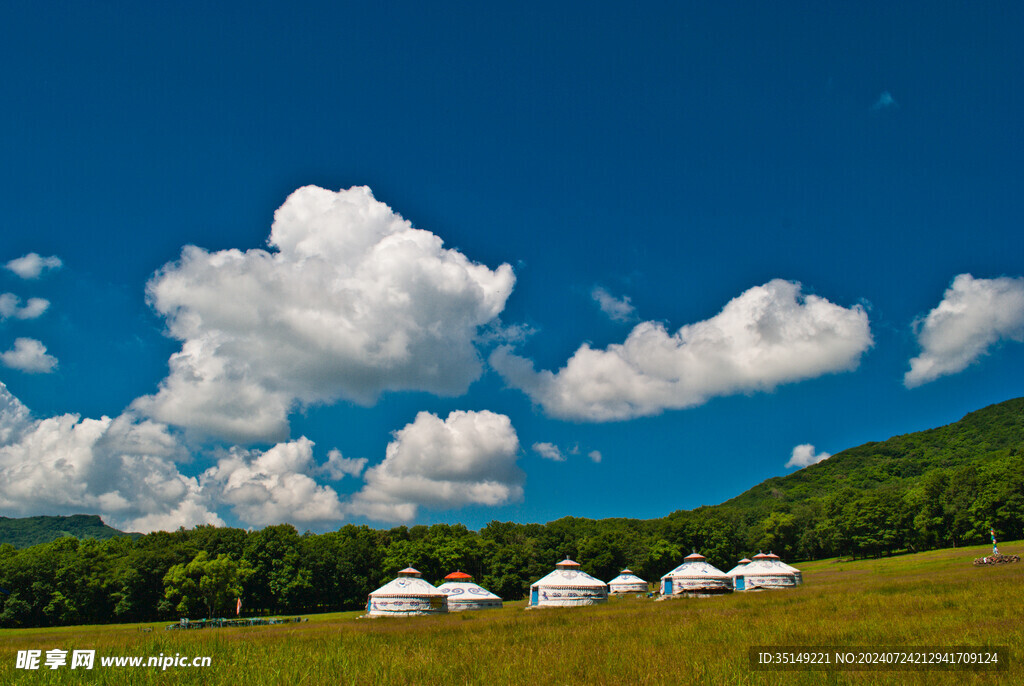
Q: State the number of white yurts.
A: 8